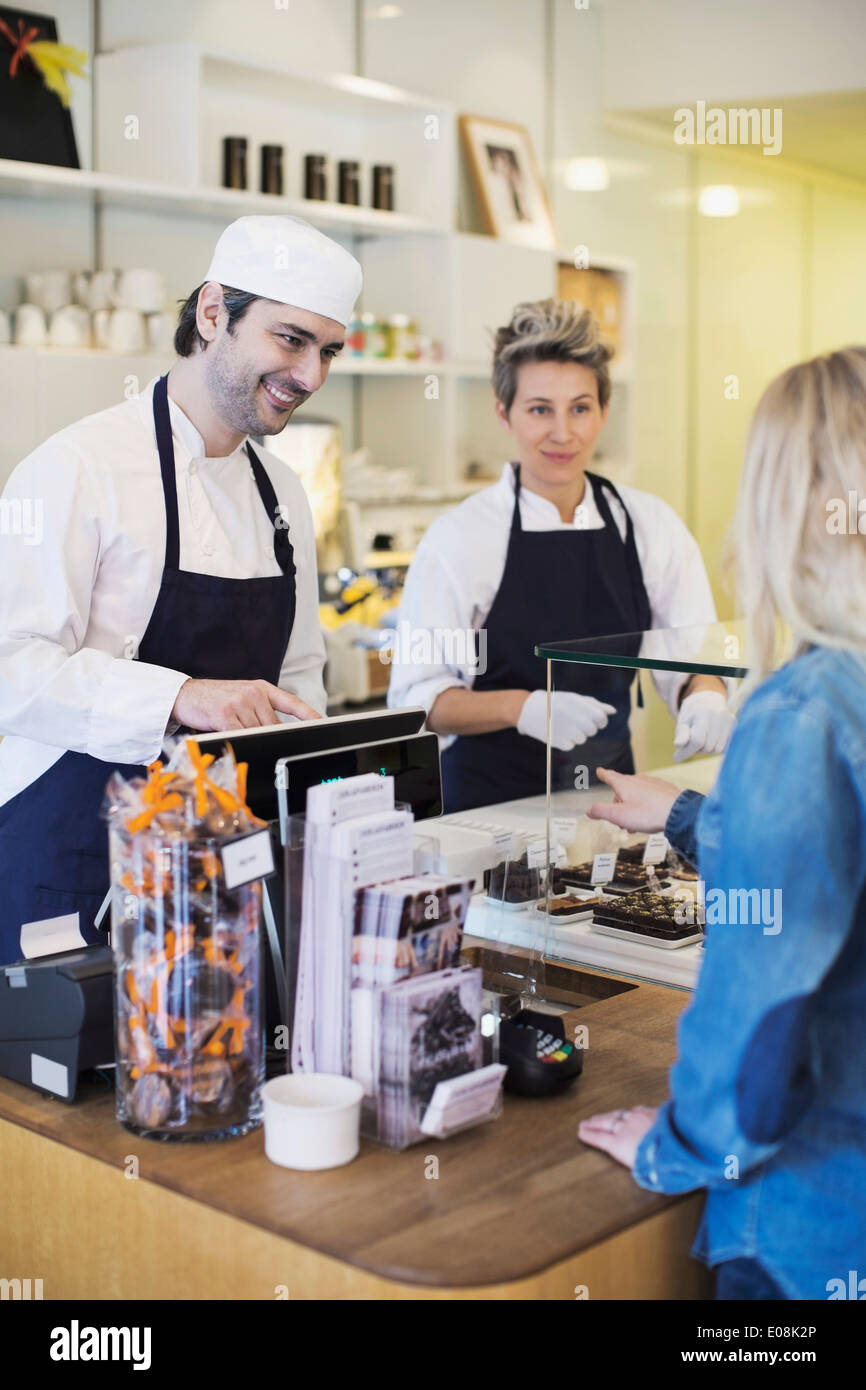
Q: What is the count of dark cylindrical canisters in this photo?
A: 5